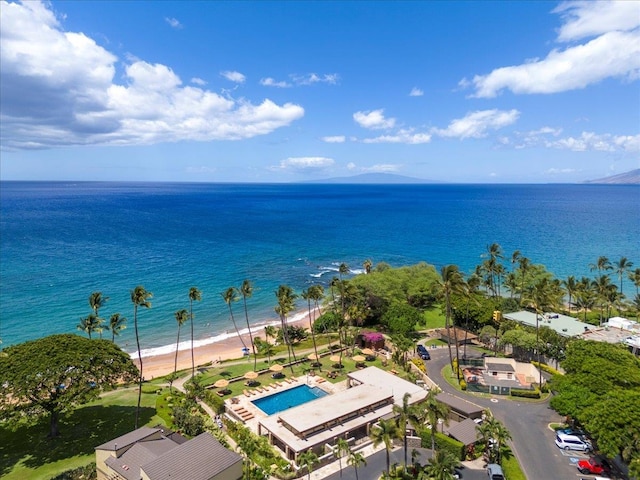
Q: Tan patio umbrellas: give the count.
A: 7